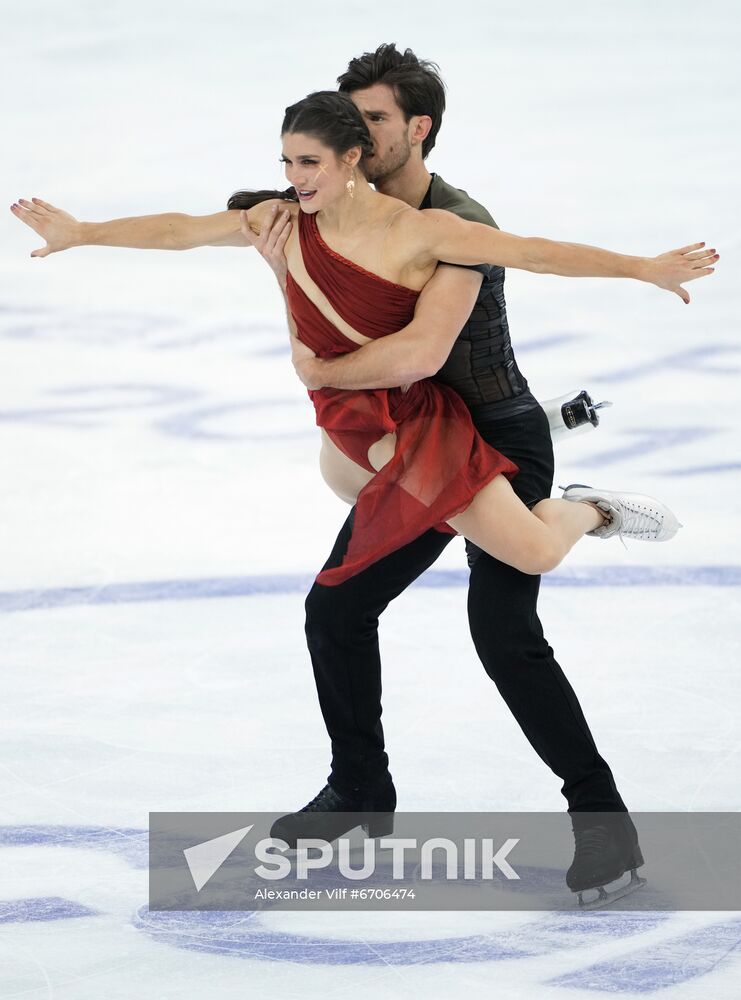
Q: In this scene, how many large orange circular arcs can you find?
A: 0